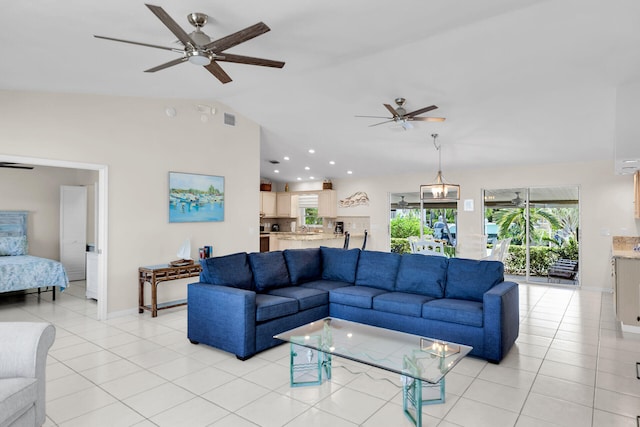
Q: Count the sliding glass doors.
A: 2